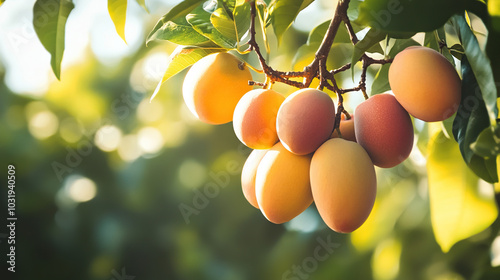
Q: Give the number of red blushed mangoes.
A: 2